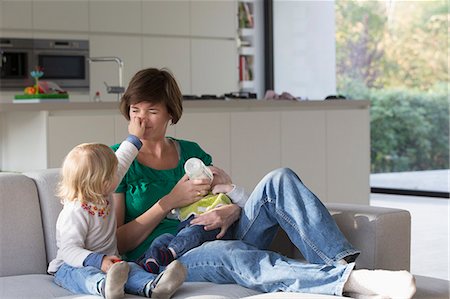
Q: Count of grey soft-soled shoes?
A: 2